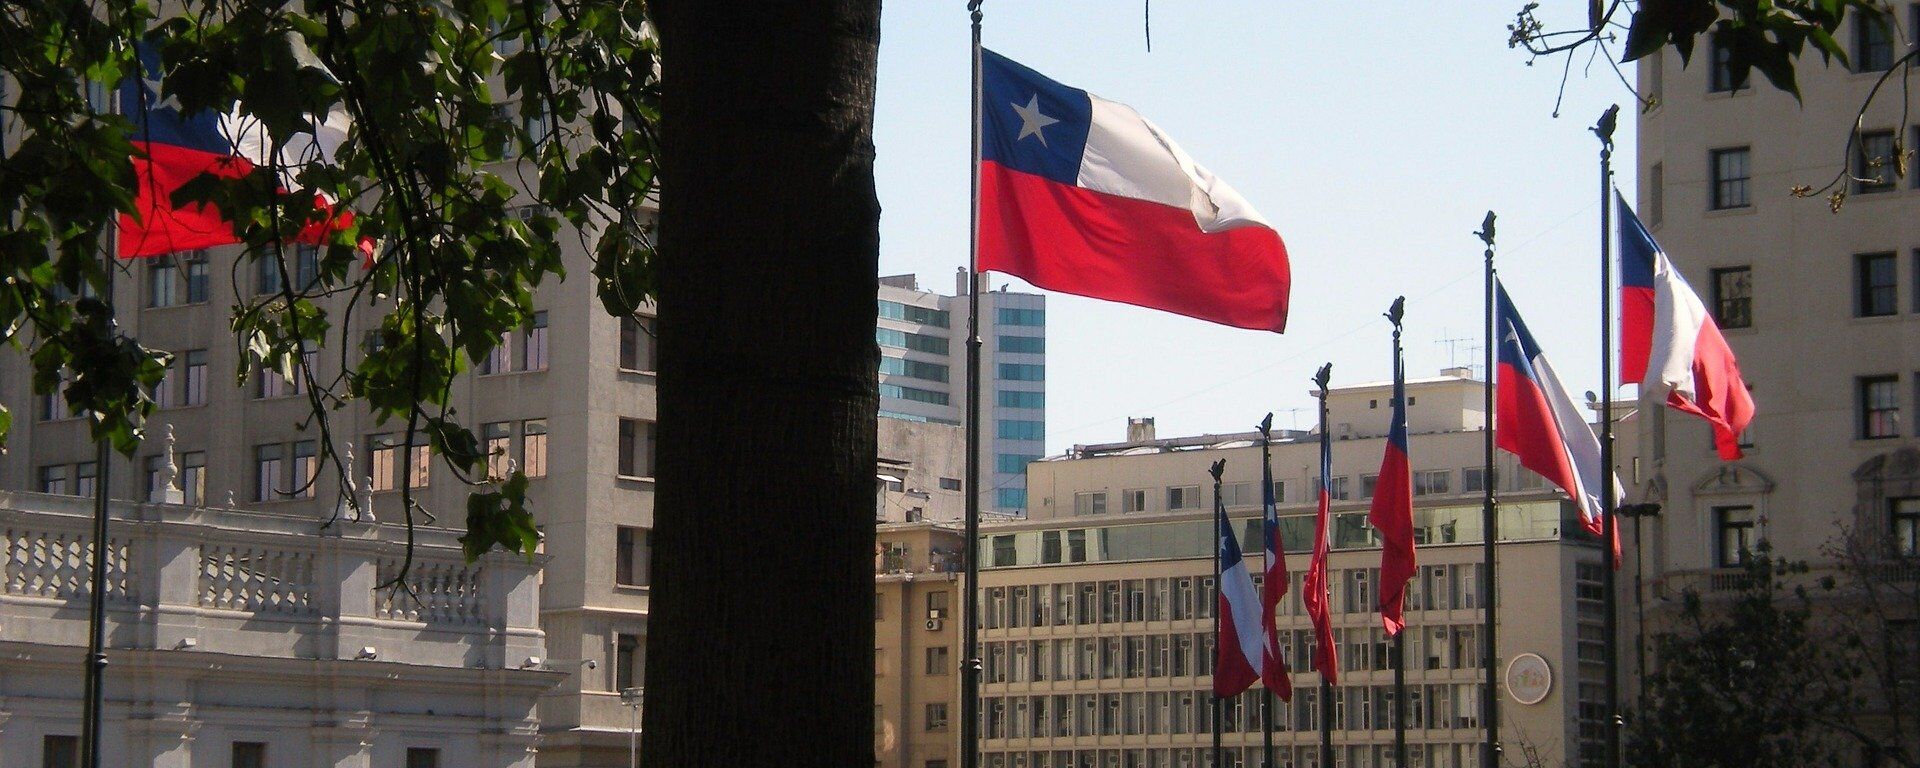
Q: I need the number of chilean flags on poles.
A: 8